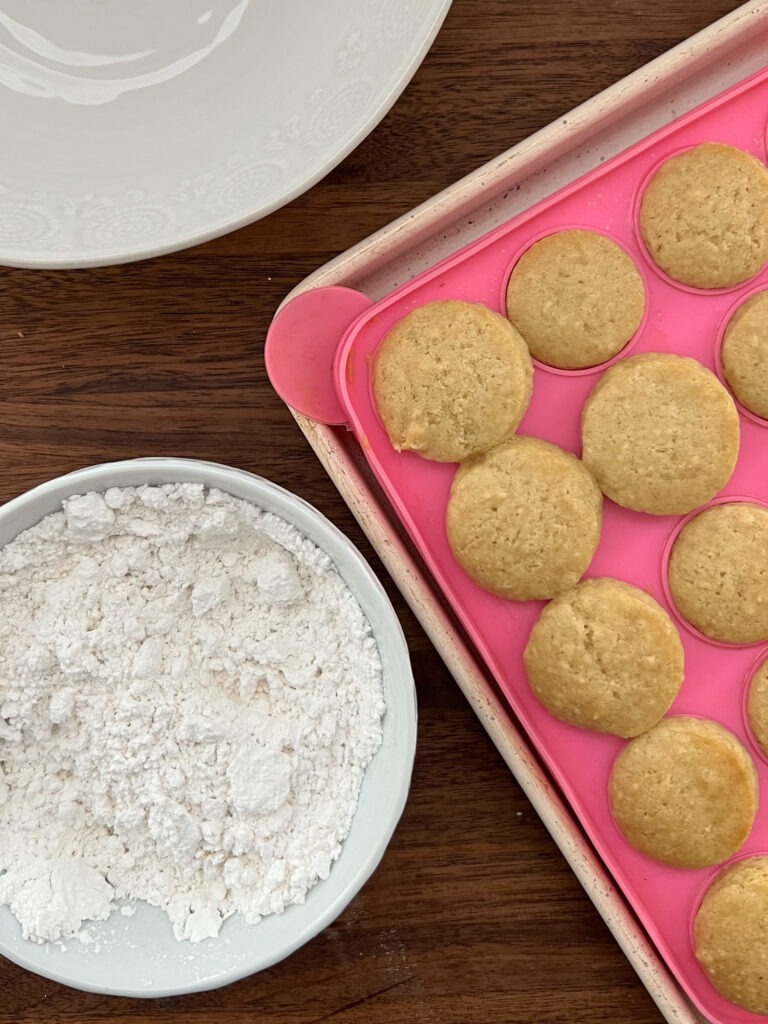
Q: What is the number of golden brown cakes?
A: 11